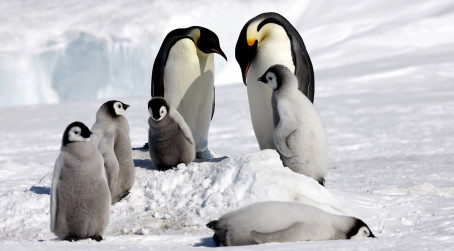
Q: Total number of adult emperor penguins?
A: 2